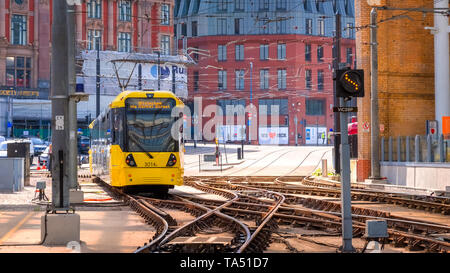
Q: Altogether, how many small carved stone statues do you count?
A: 0